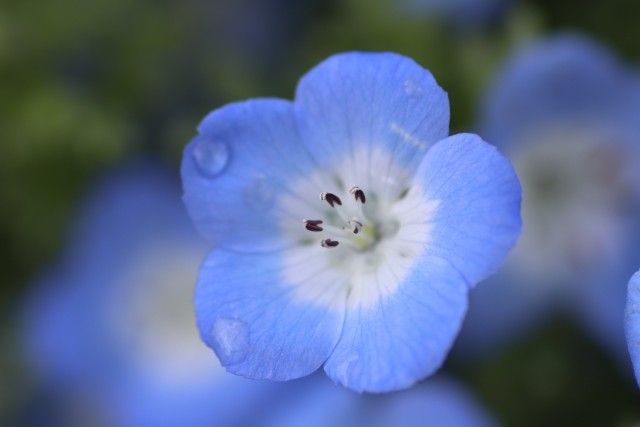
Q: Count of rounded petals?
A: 5